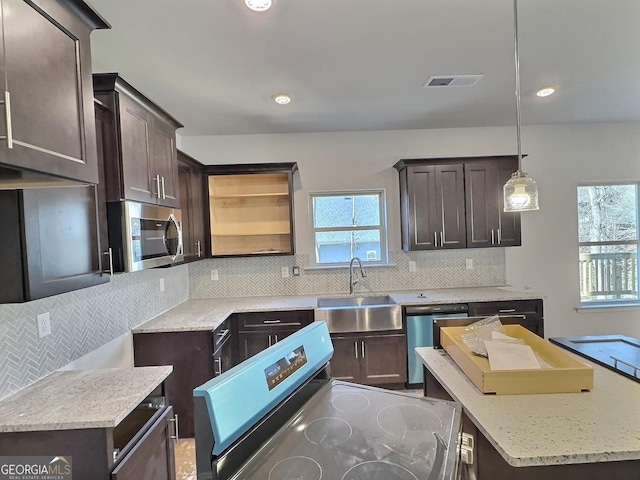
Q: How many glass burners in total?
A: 5